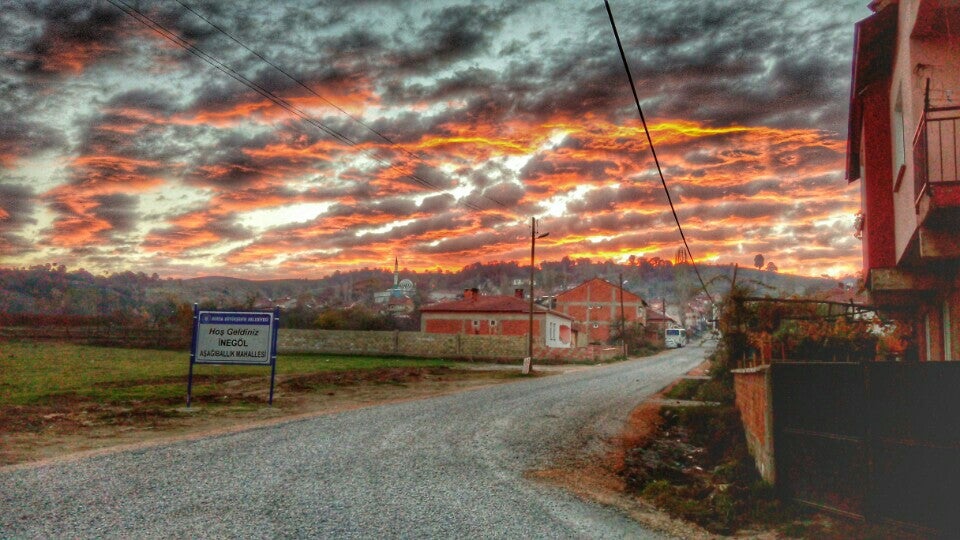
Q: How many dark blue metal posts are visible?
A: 2